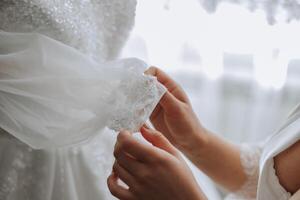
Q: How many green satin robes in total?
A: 0